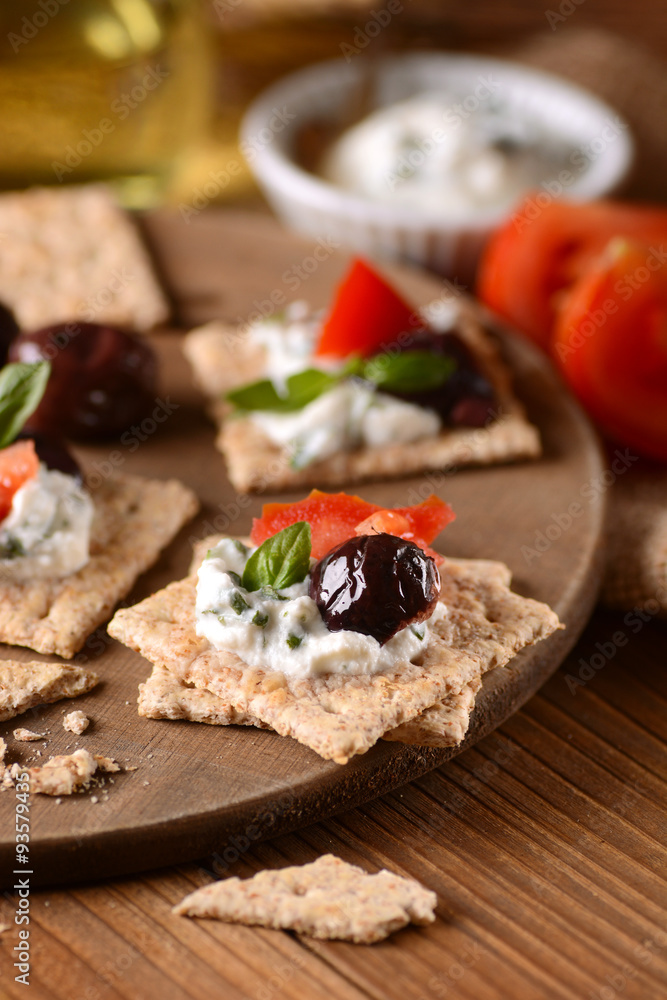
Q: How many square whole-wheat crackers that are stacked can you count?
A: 2